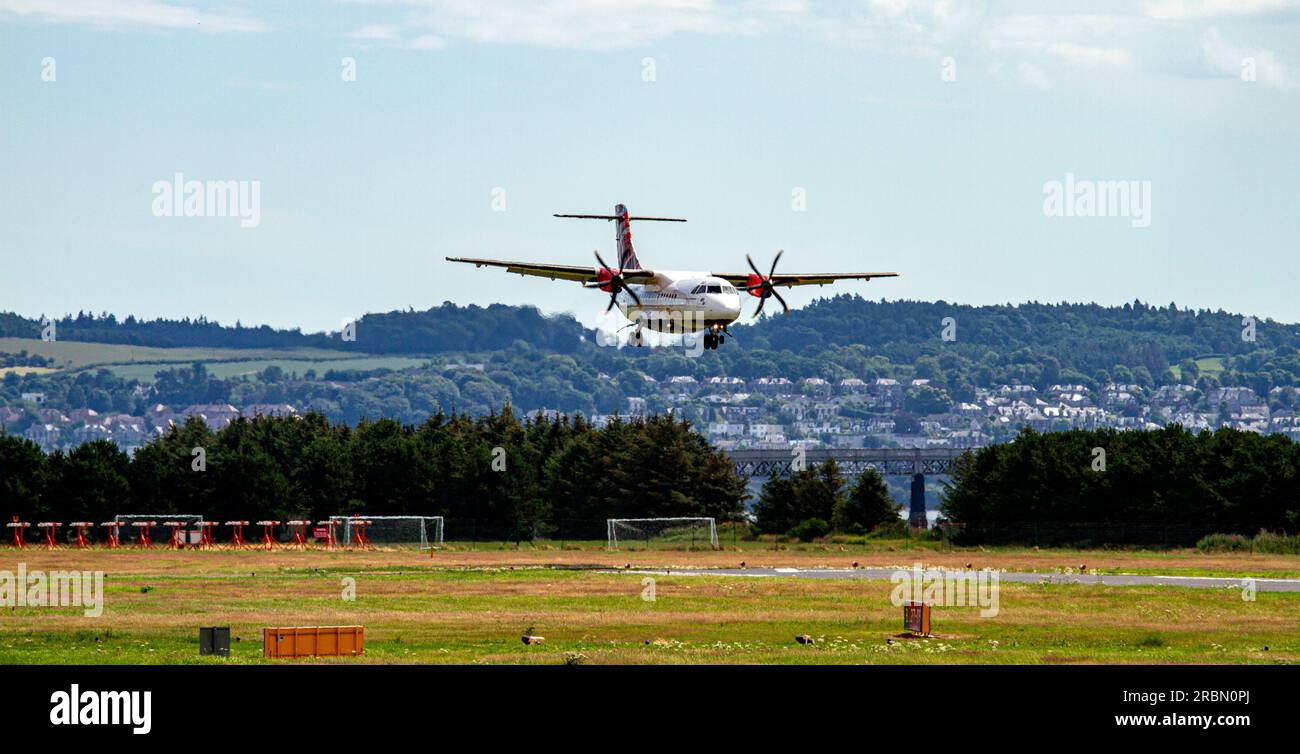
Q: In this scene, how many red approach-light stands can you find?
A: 12